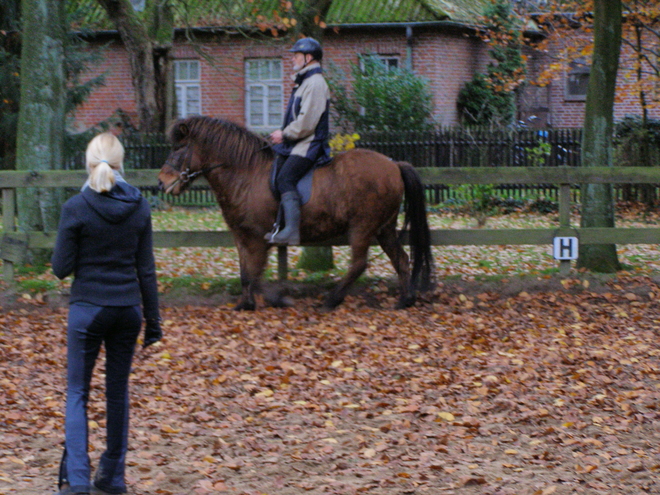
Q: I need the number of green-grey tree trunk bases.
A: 3